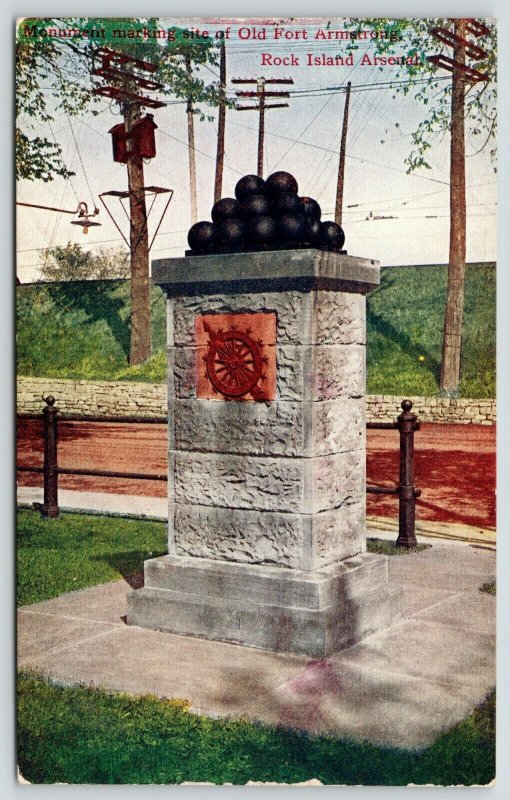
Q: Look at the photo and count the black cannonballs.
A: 12